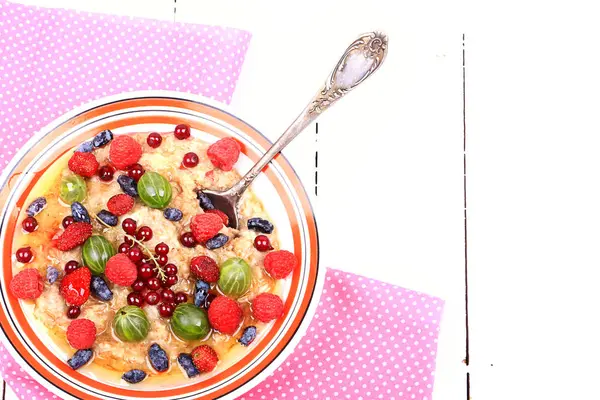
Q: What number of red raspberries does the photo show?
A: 9